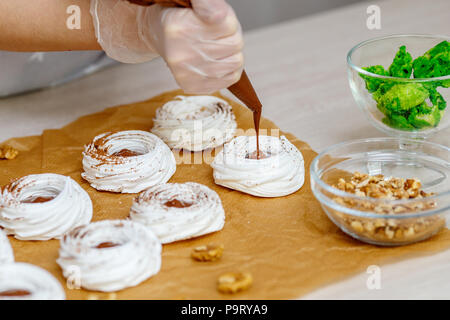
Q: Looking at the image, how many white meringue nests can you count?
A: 8